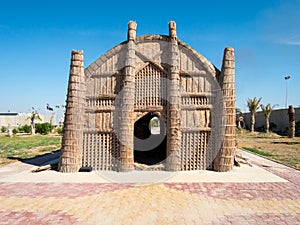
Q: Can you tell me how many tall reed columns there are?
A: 4